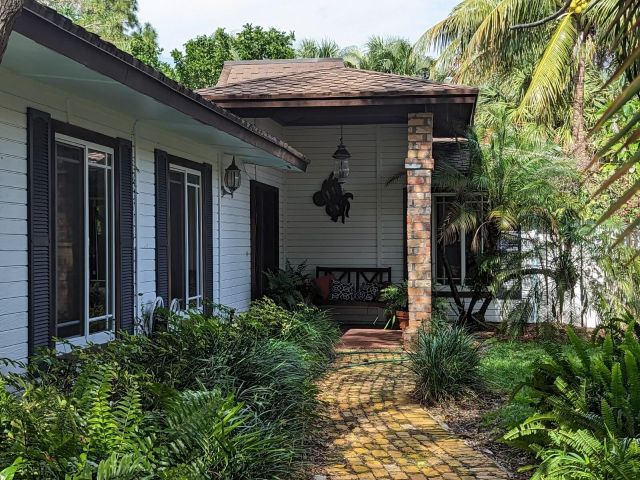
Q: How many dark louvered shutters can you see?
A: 4